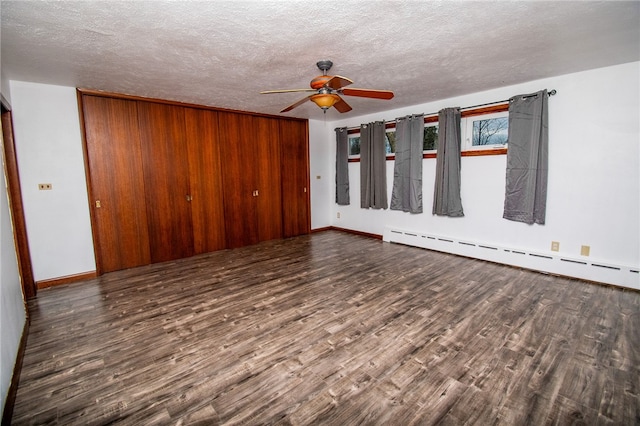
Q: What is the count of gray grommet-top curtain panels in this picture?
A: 5